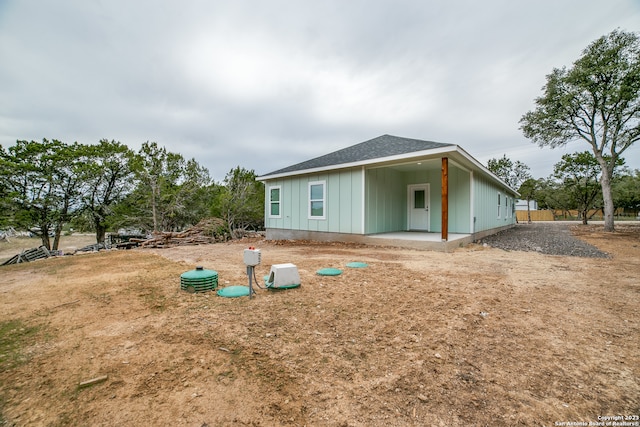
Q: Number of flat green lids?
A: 3